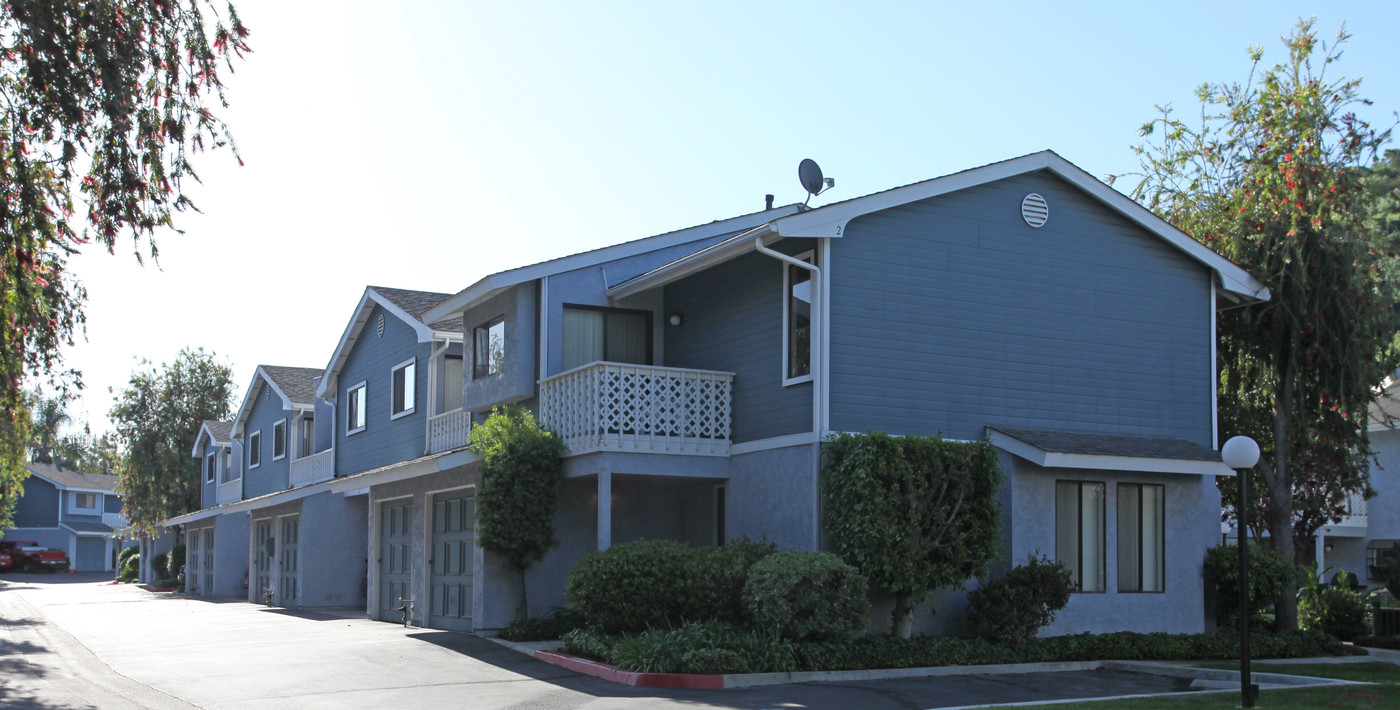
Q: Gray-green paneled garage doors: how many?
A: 6